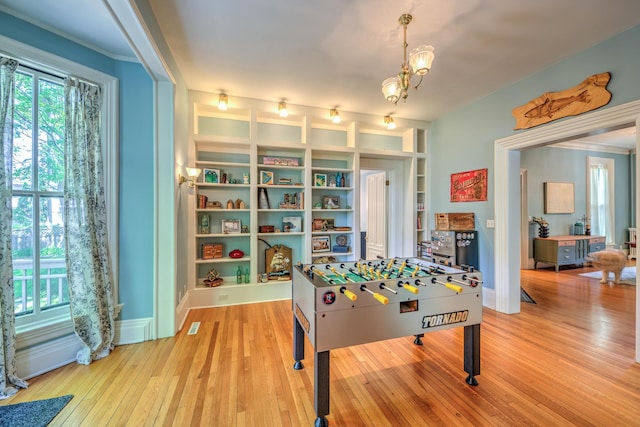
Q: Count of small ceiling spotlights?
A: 4